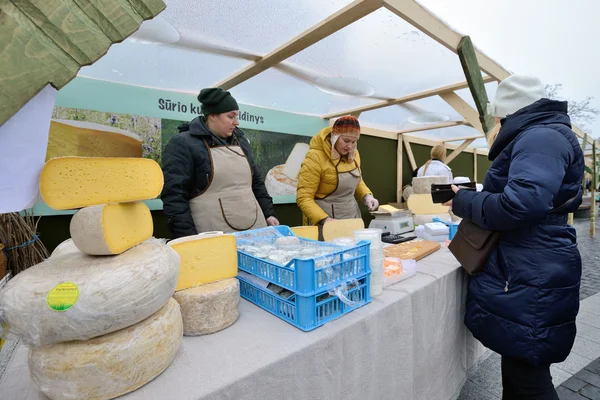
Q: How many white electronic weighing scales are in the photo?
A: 1